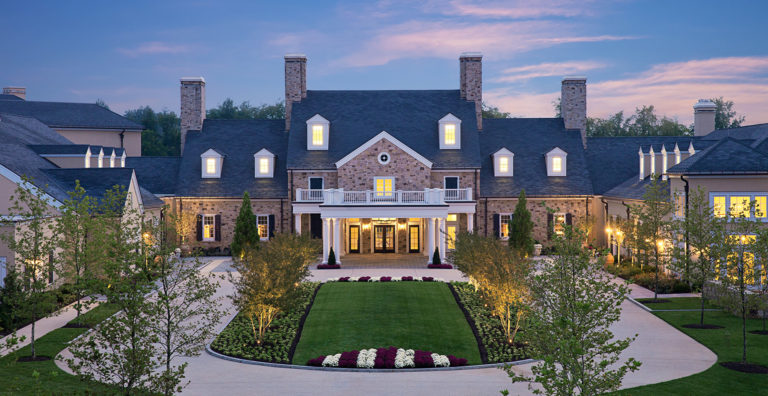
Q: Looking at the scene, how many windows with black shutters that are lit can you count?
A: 4